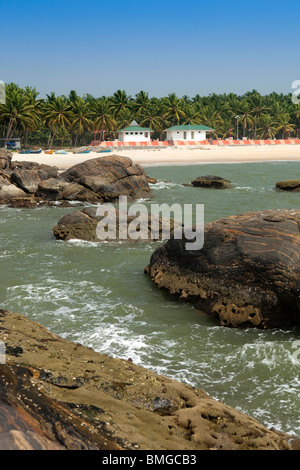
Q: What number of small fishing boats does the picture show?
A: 6